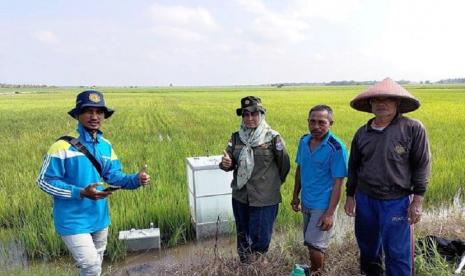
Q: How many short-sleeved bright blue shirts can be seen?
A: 1